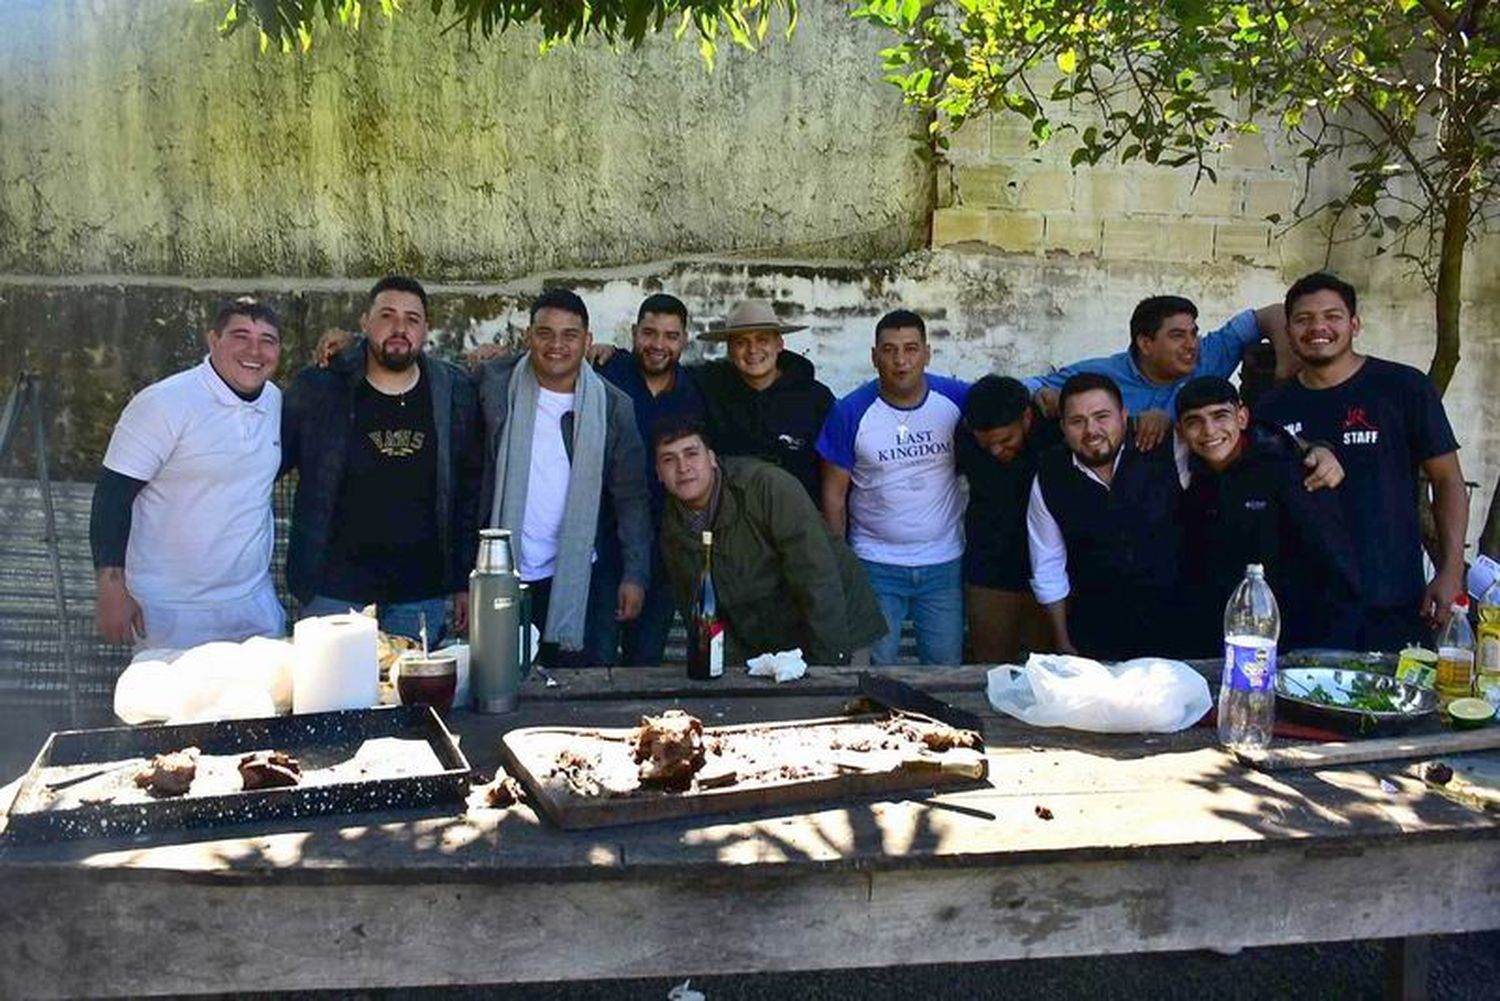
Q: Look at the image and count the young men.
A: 12